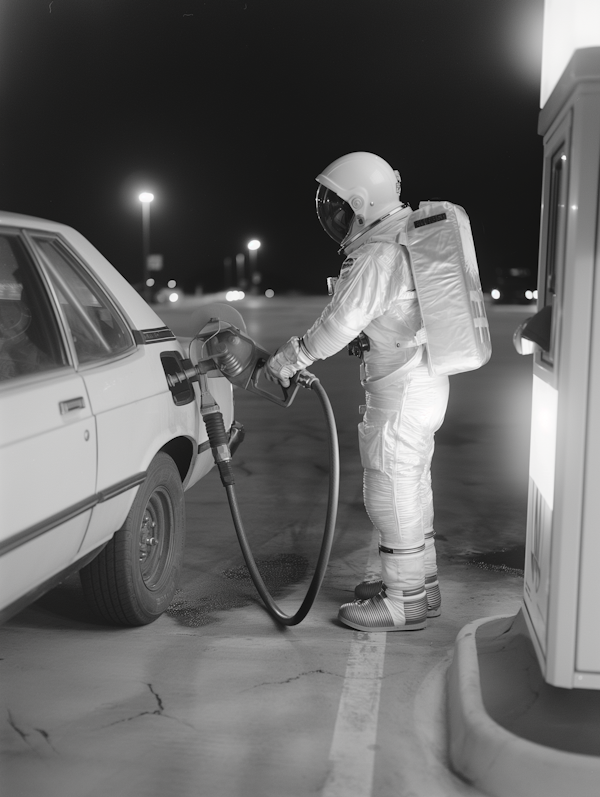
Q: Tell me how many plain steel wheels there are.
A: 1